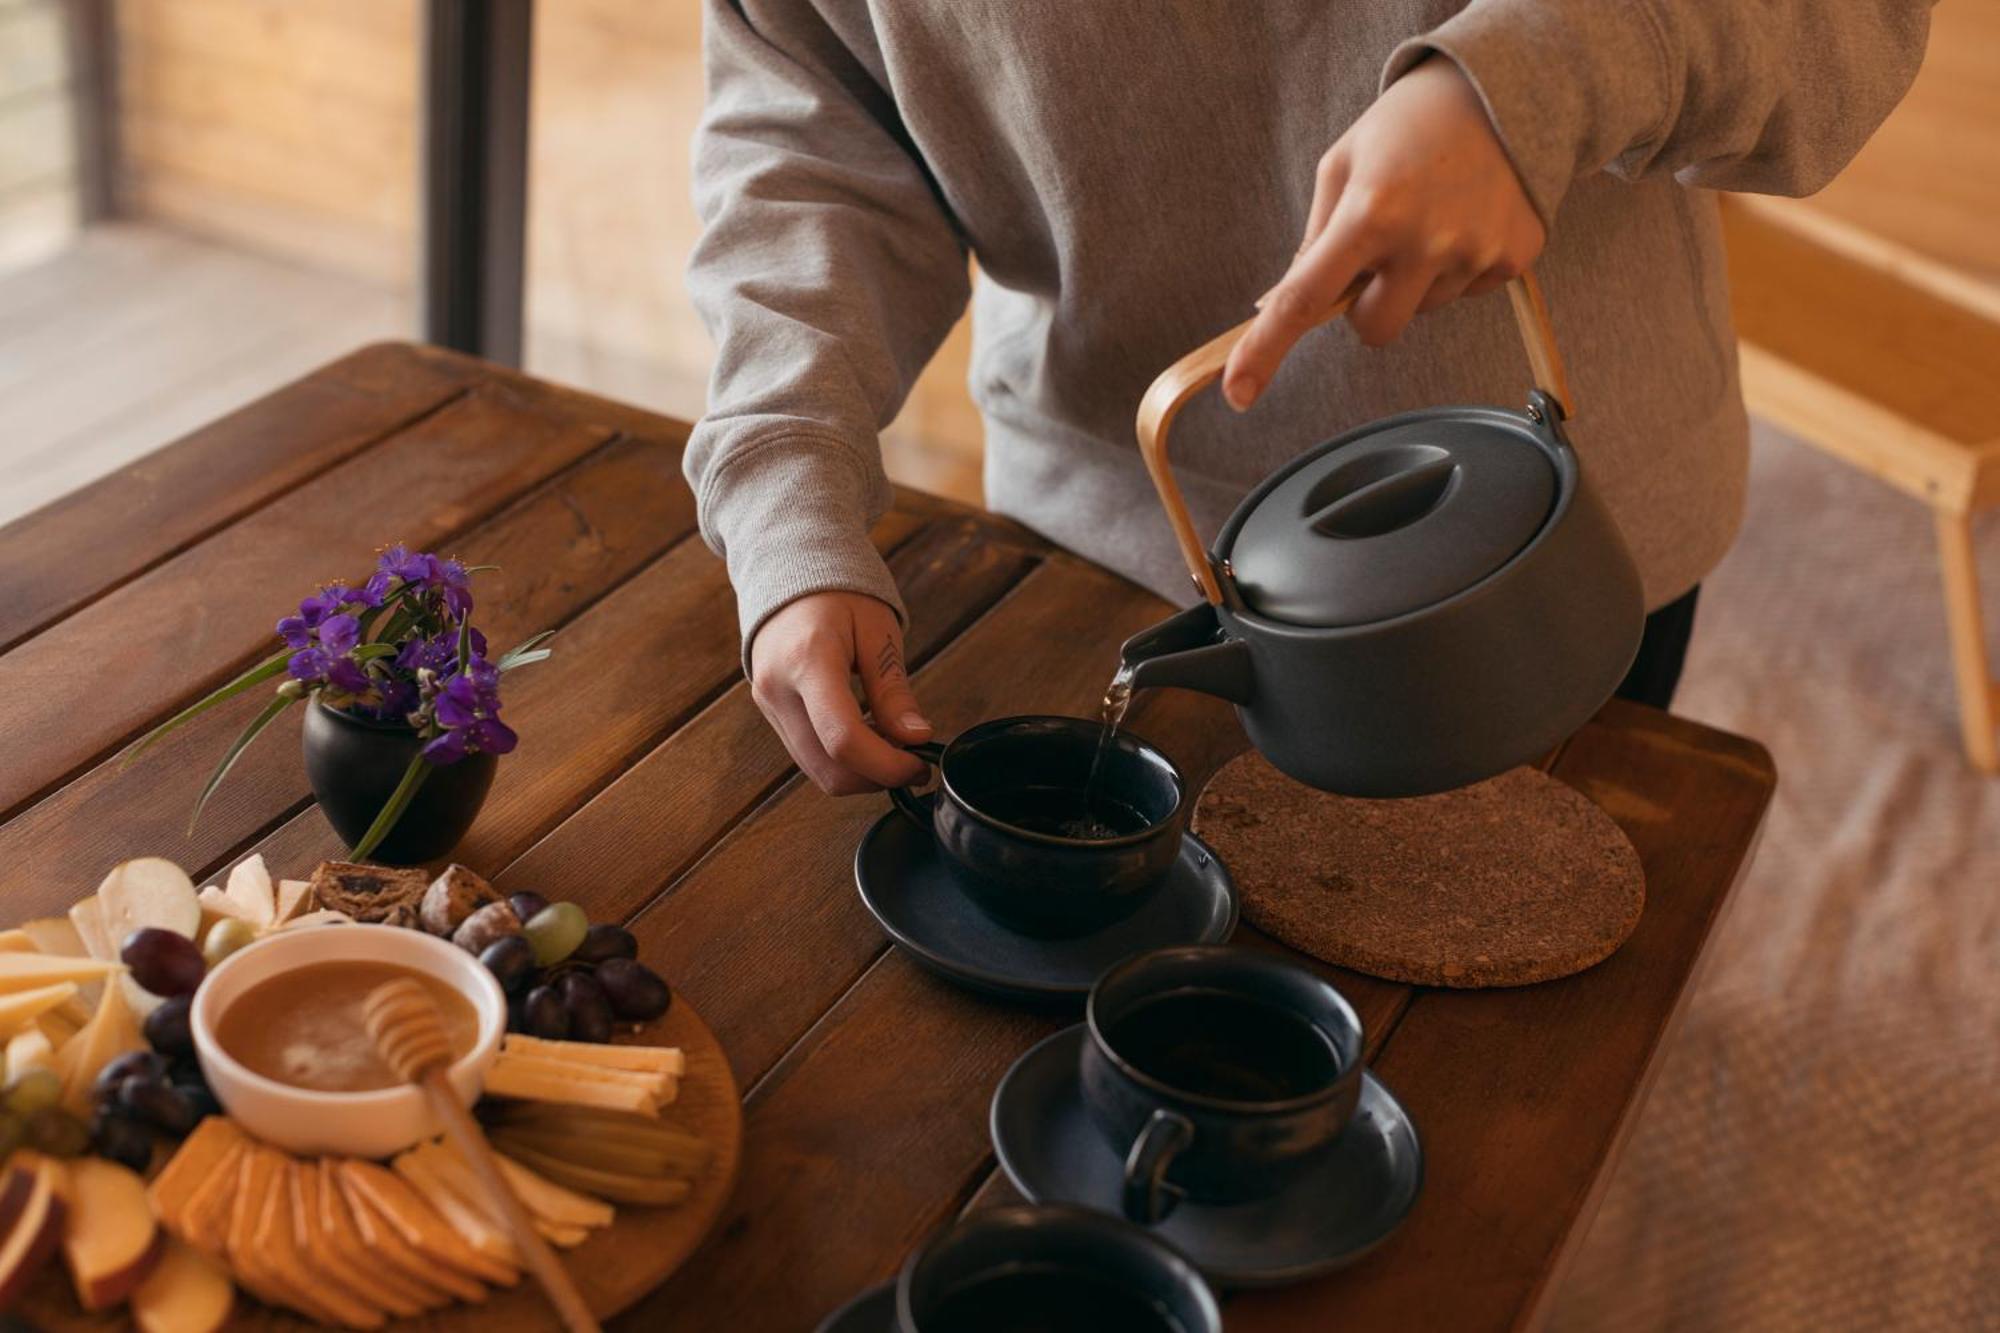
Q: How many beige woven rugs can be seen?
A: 1